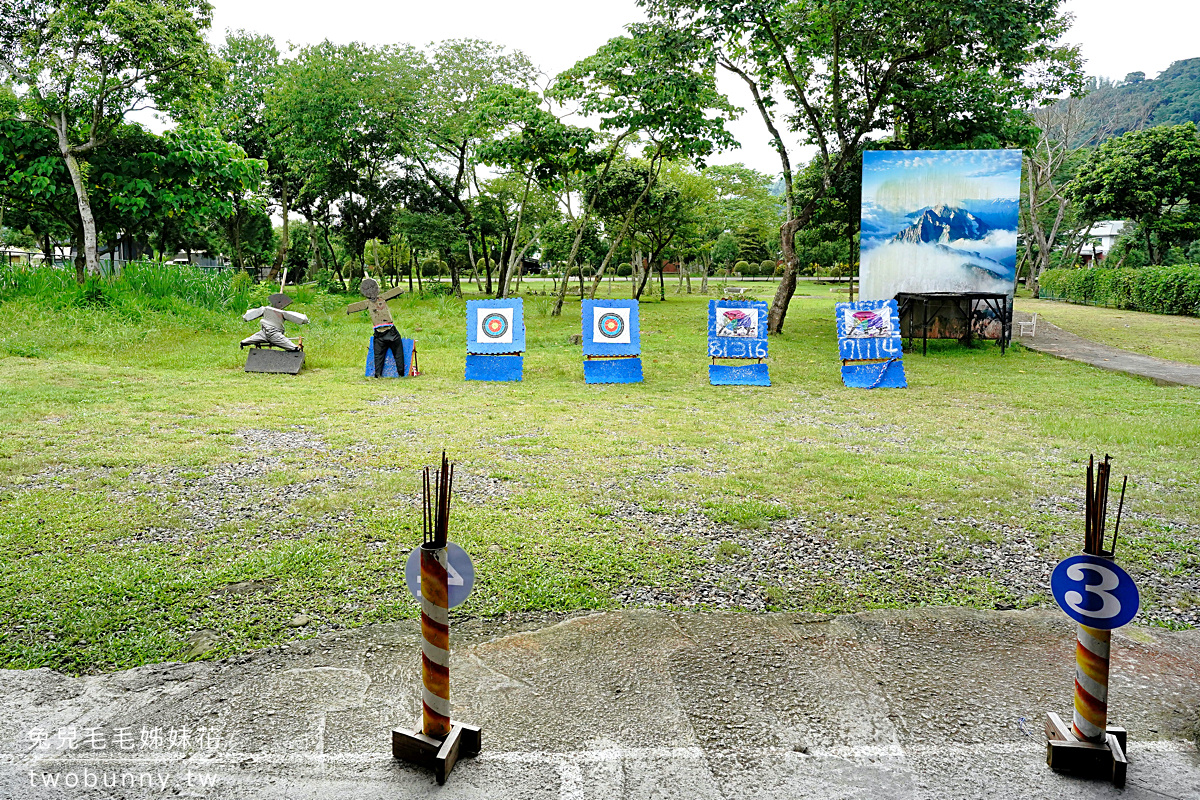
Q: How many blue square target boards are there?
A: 4